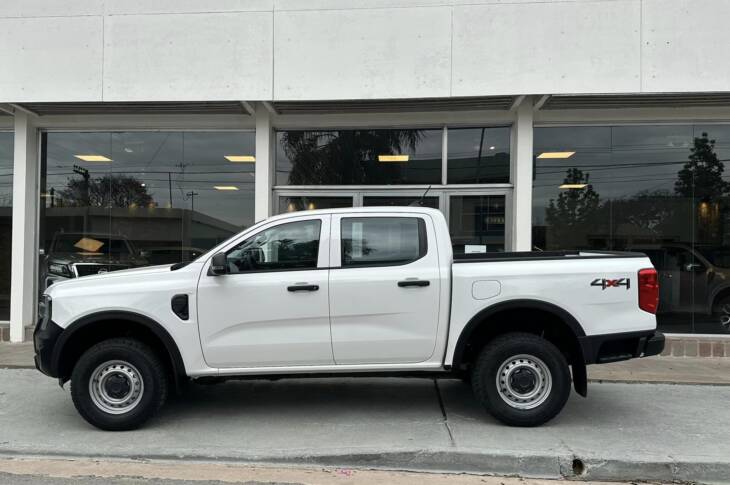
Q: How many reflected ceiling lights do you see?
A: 6